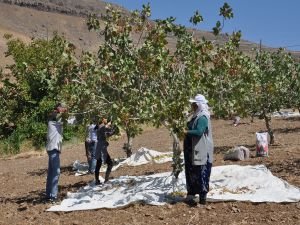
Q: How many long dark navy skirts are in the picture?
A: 1